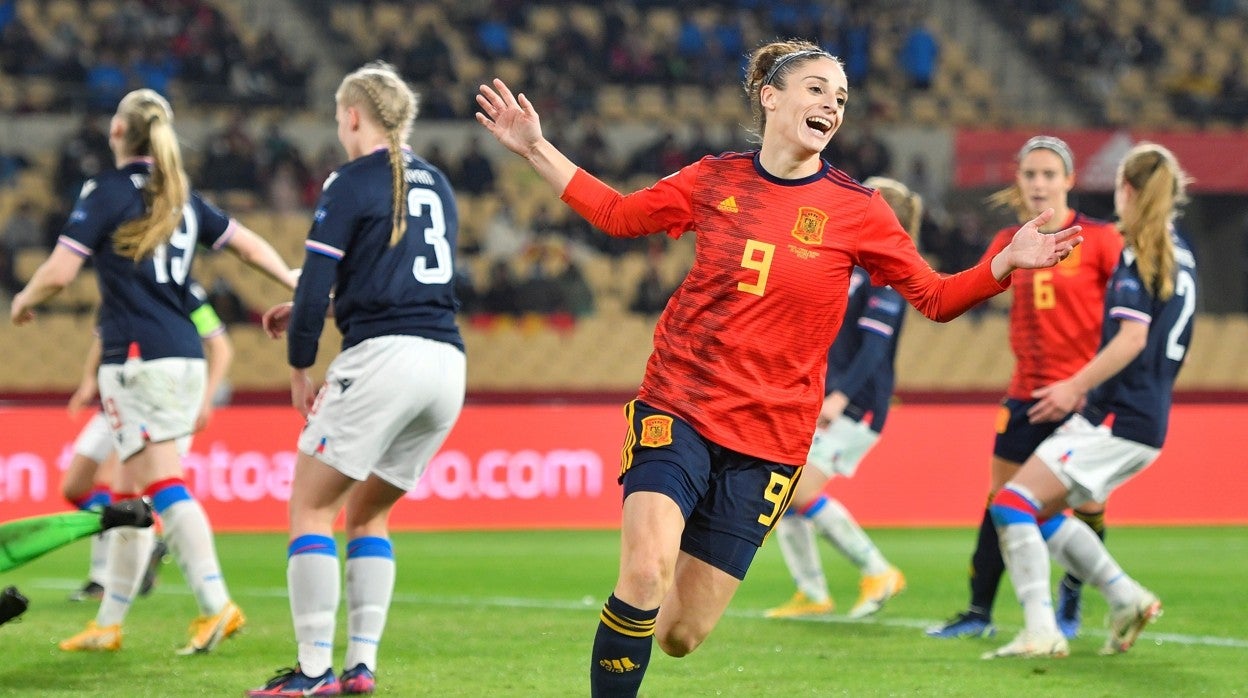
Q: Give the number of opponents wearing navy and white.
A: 5